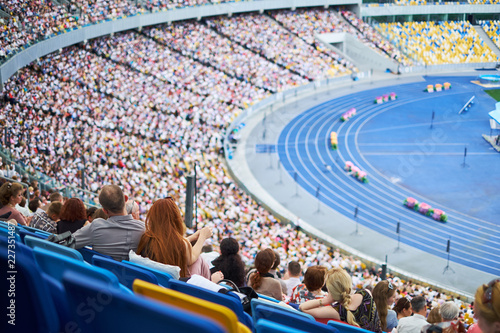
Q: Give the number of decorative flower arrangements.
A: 6